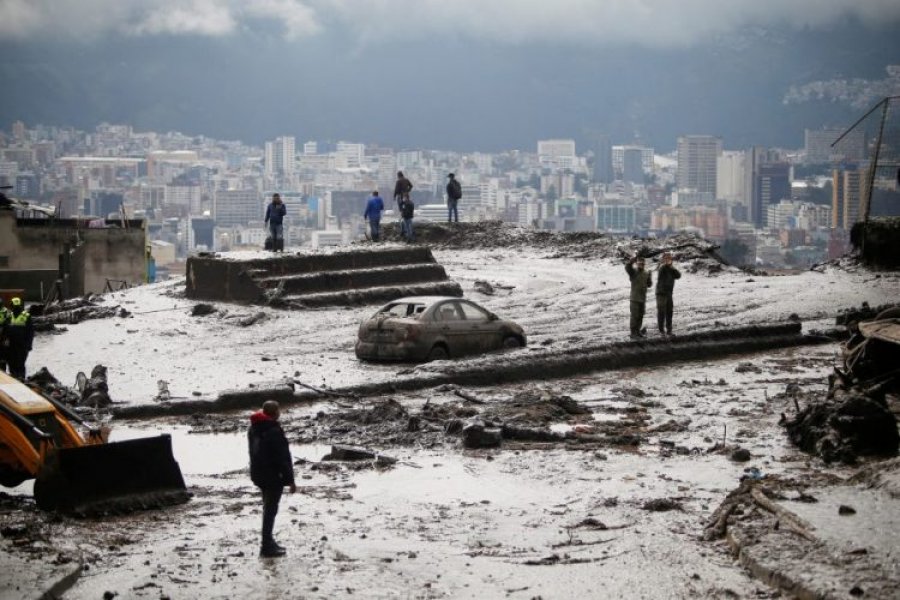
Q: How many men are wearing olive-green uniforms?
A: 2